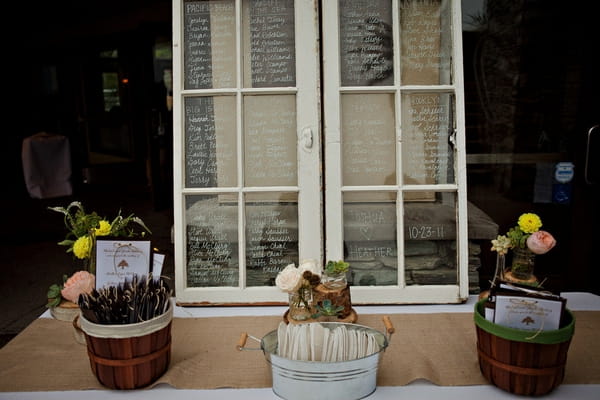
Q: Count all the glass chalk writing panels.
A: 12